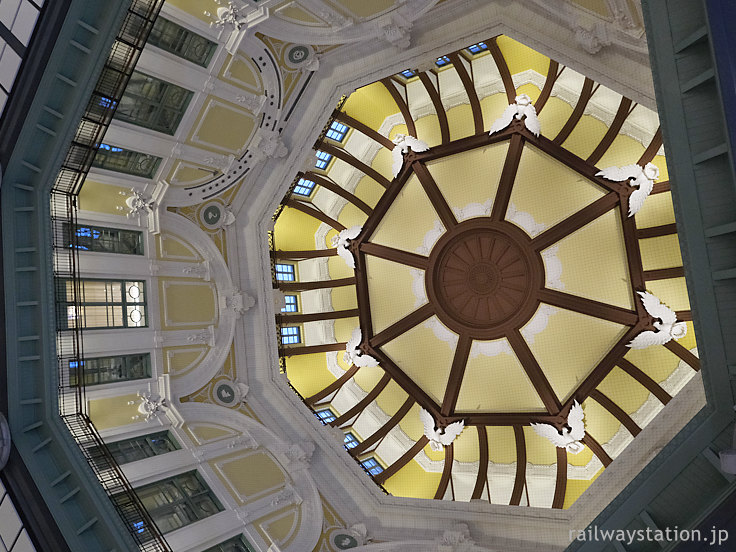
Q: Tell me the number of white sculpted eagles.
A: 8